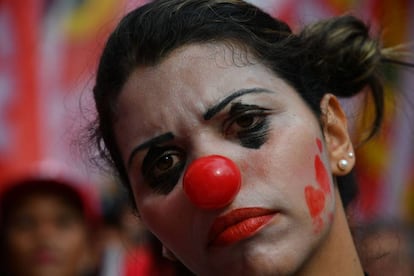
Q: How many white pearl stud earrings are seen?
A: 2